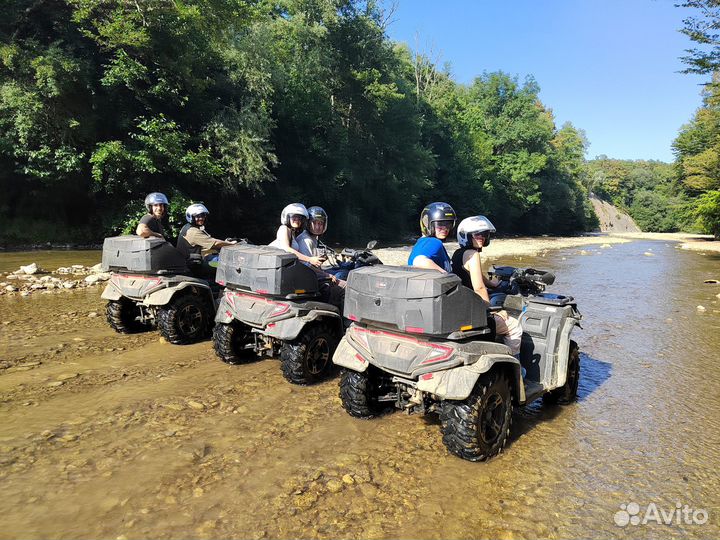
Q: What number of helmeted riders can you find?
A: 6